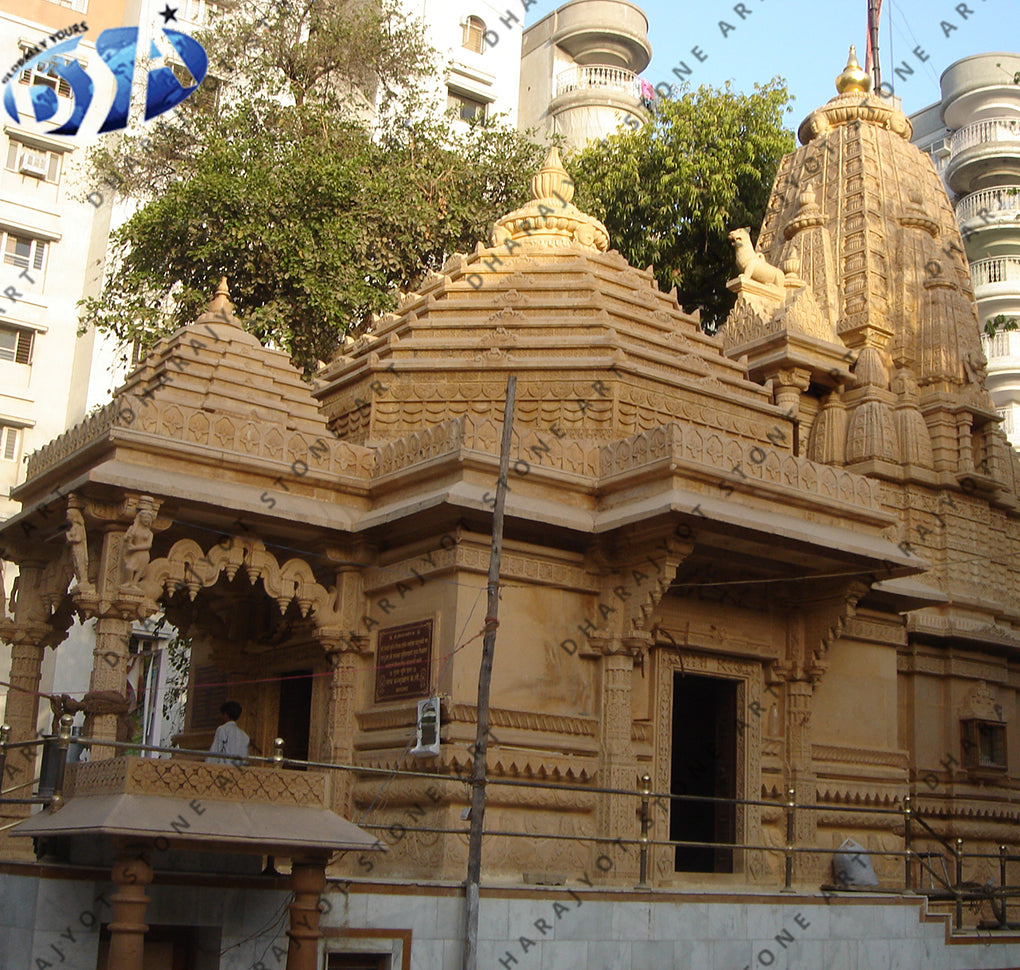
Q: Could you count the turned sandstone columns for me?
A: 2